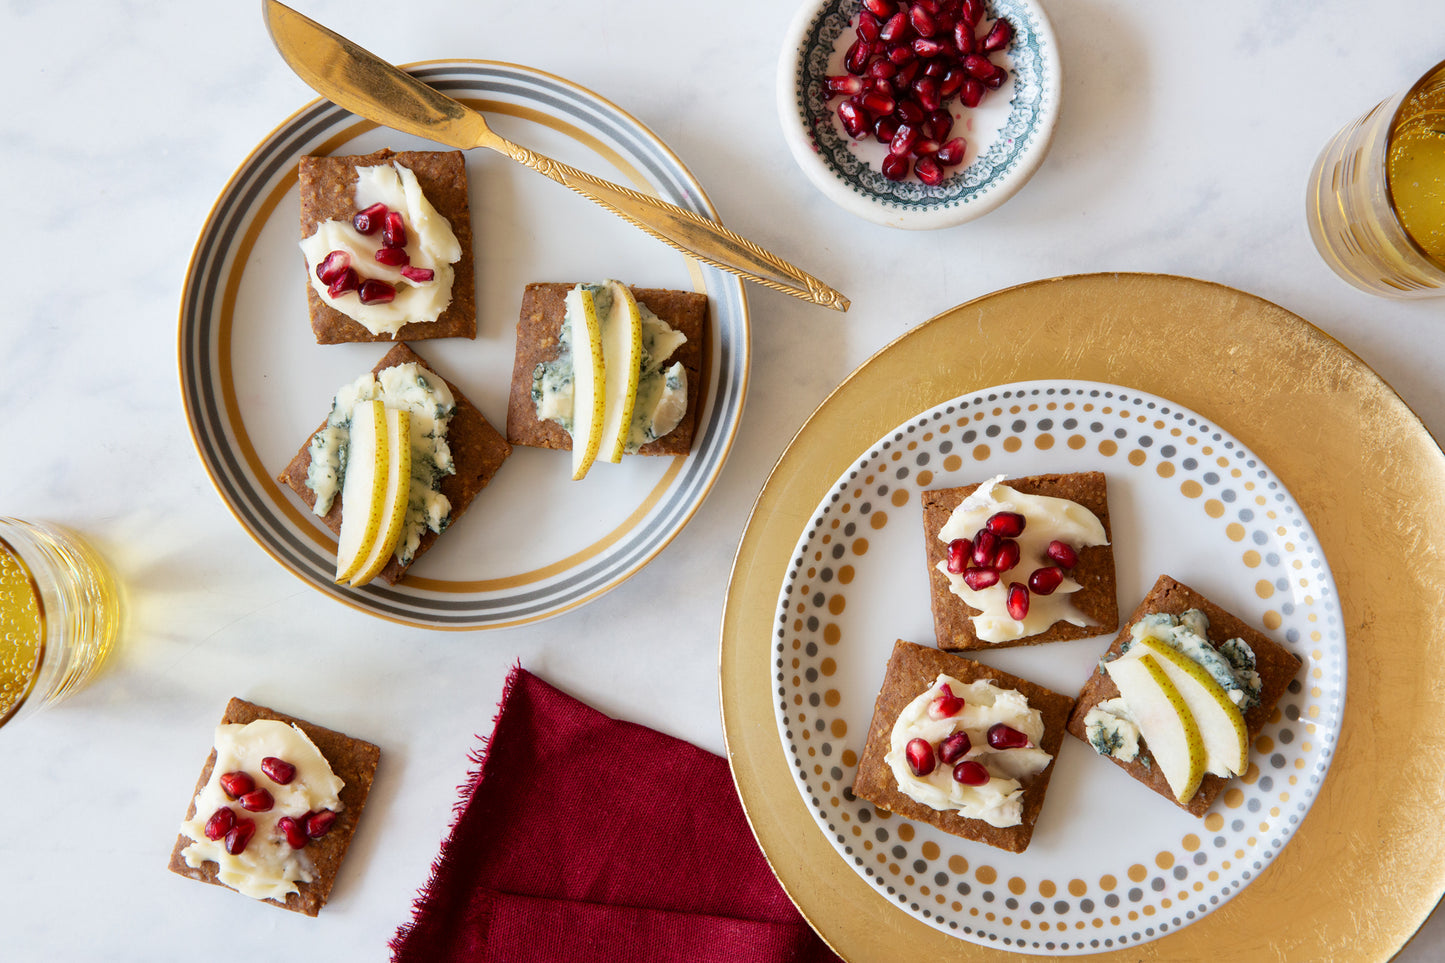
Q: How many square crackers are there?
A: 7